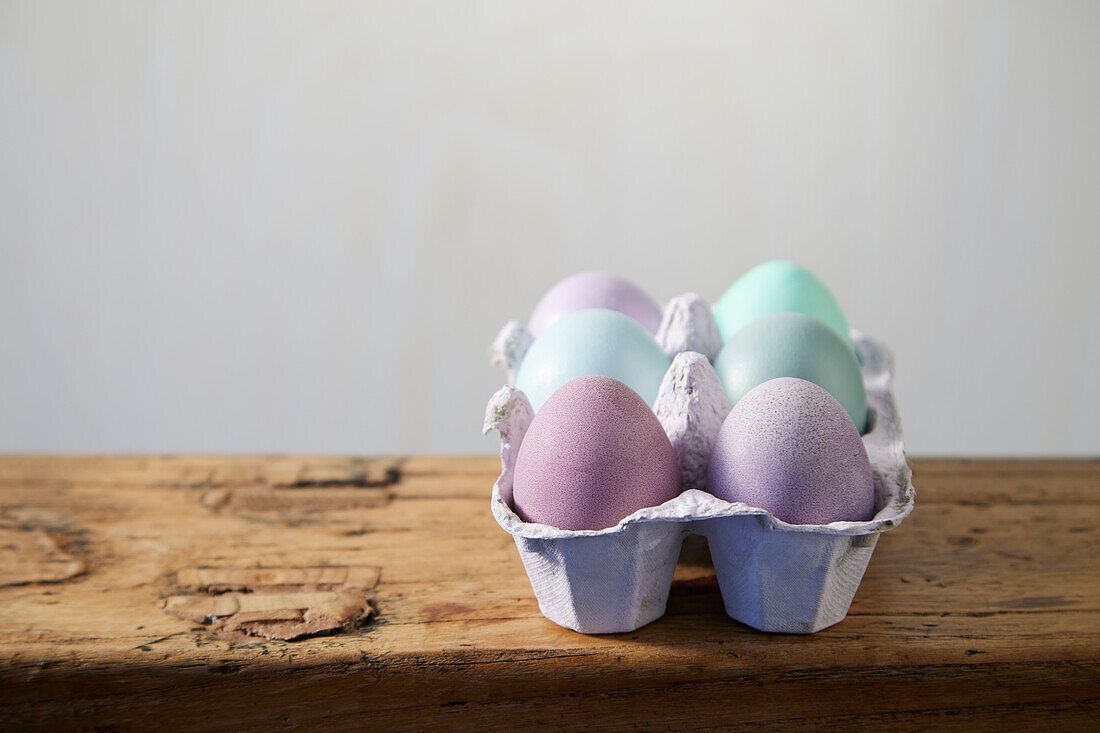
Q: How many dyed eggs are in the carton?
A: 6